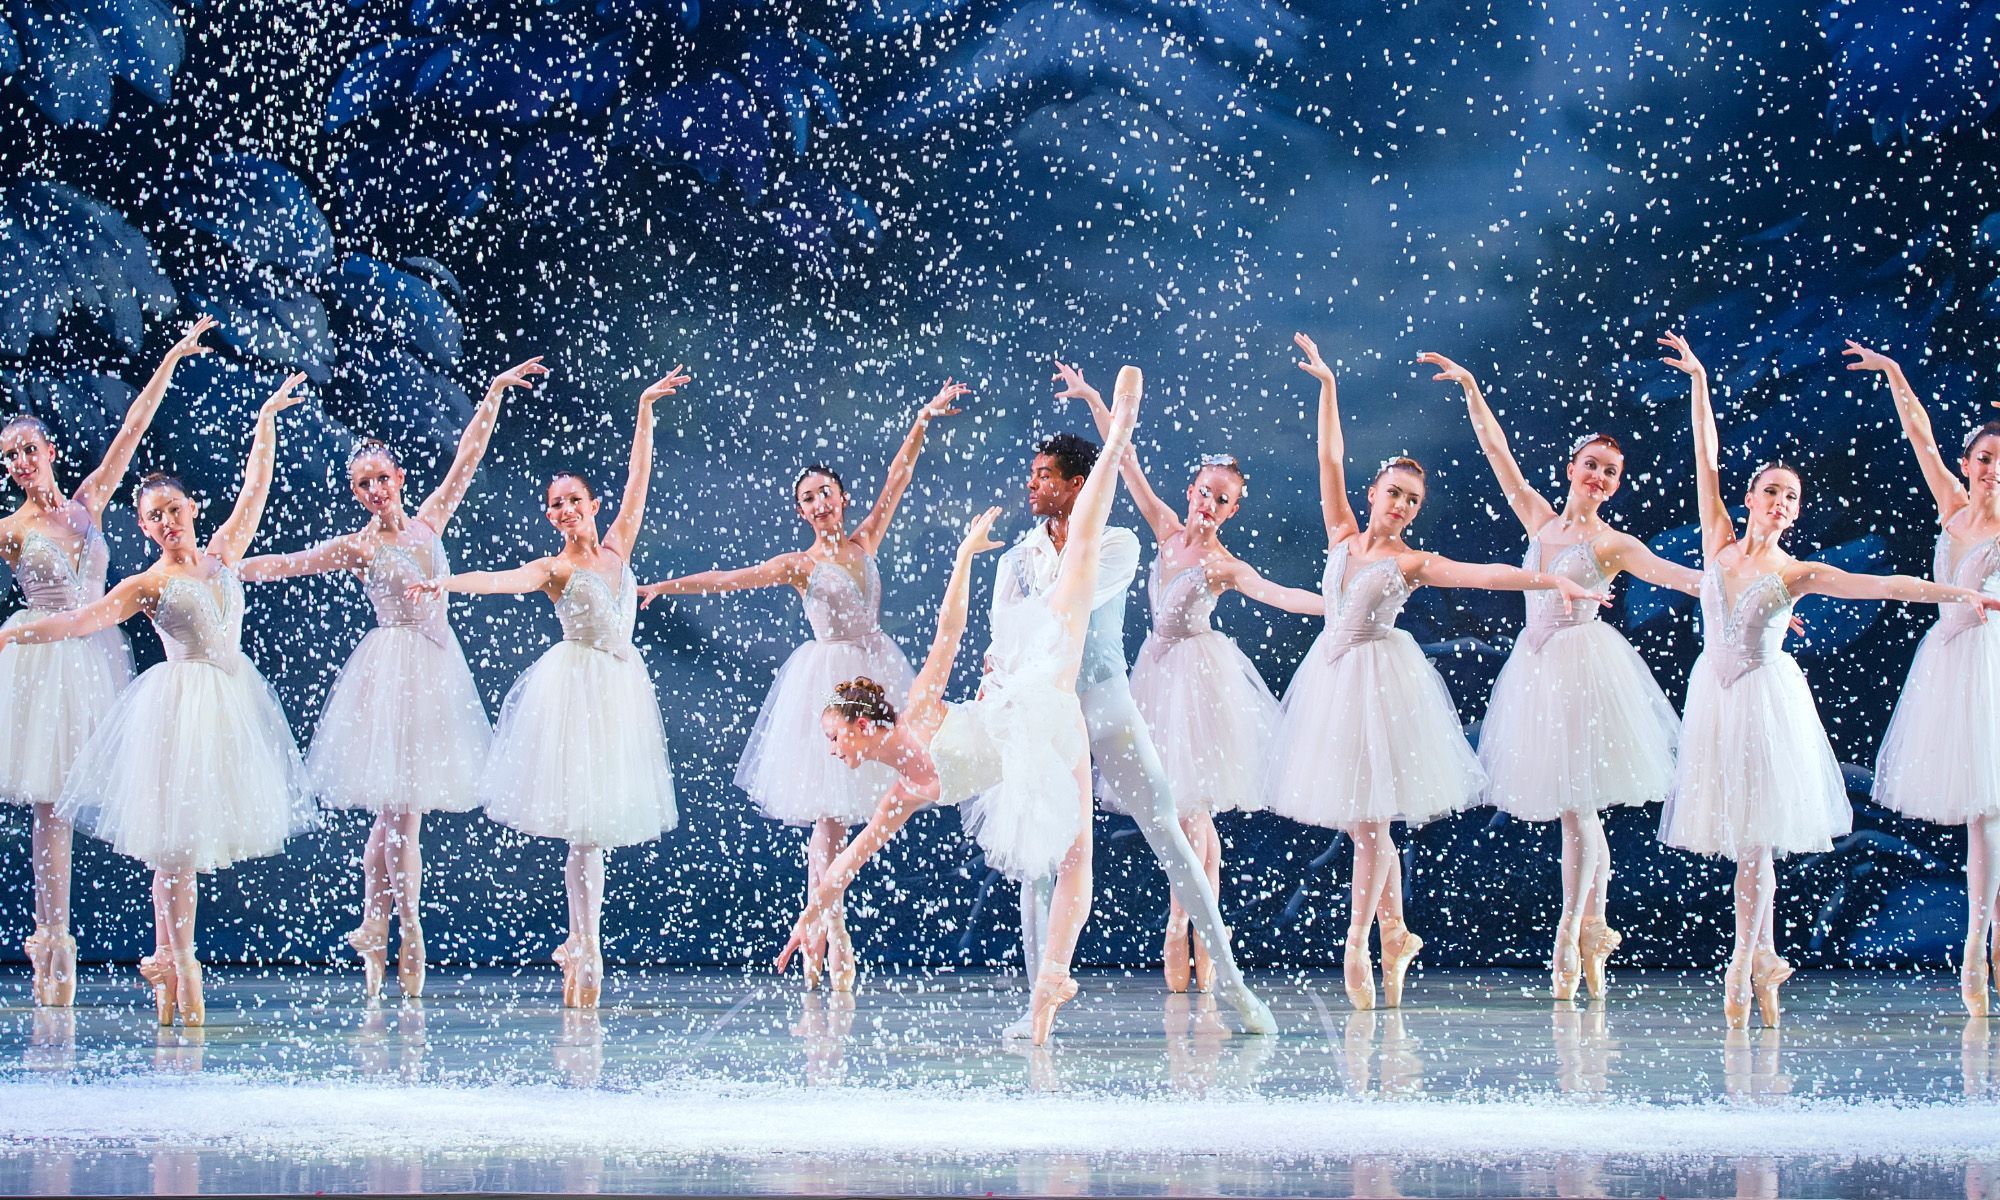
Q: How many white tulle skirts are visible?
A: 11